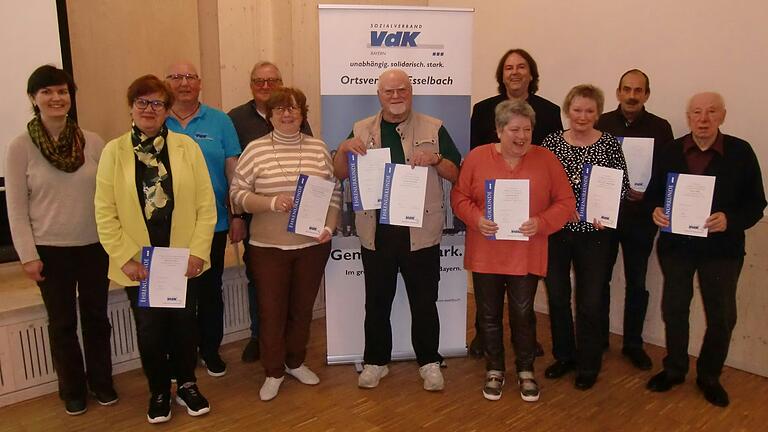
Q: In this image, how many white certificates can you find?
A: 8